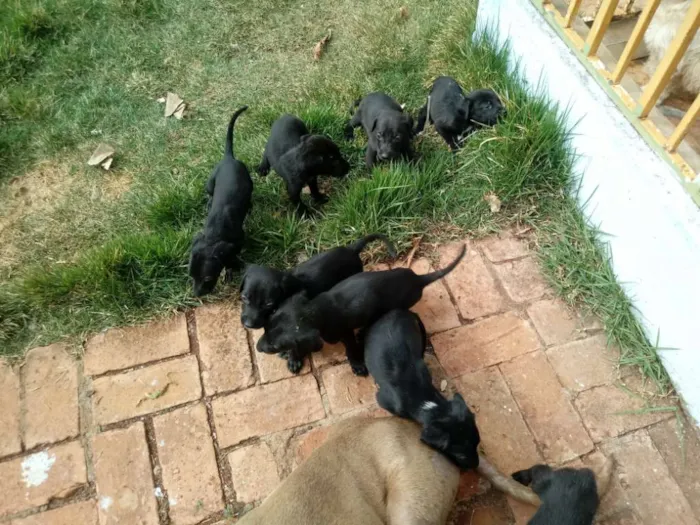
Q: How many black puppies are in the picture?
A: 8